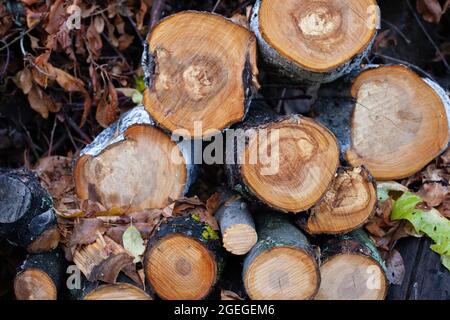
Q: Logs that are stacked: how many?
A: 13